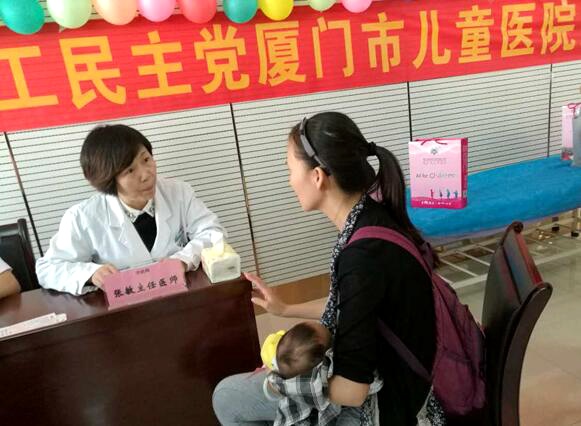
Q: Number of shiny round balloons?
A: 9